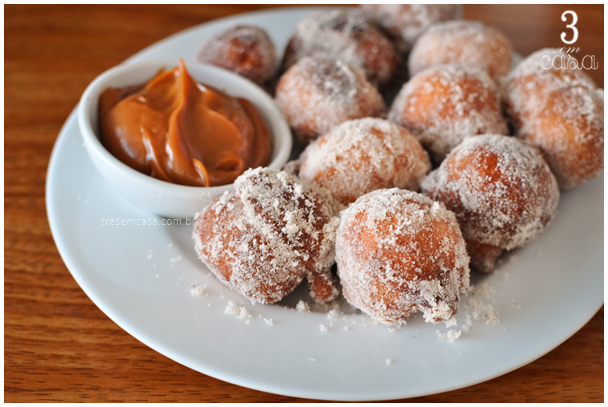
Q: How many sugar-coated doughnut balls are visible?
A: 11